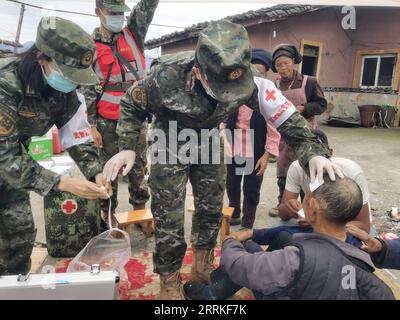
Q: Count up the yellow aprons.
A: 0